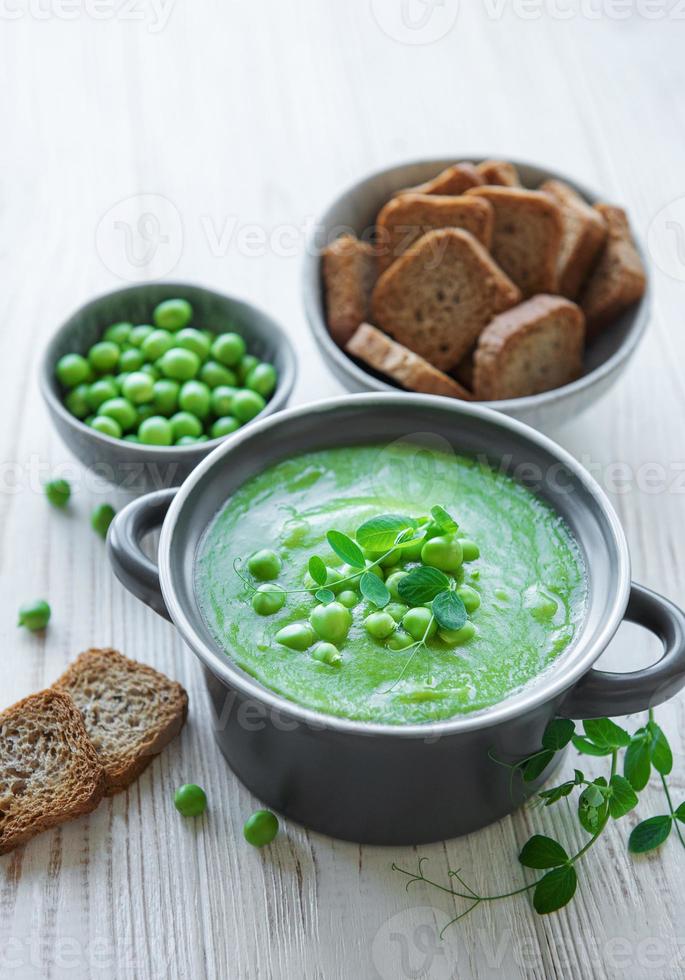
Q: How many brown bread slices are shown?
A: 12